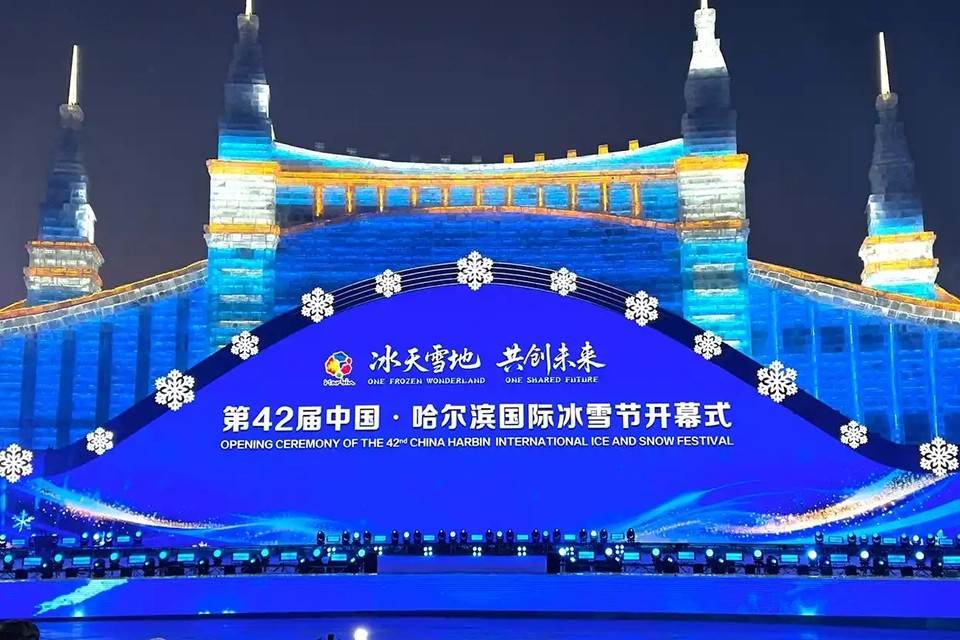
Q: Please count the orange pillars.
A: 11